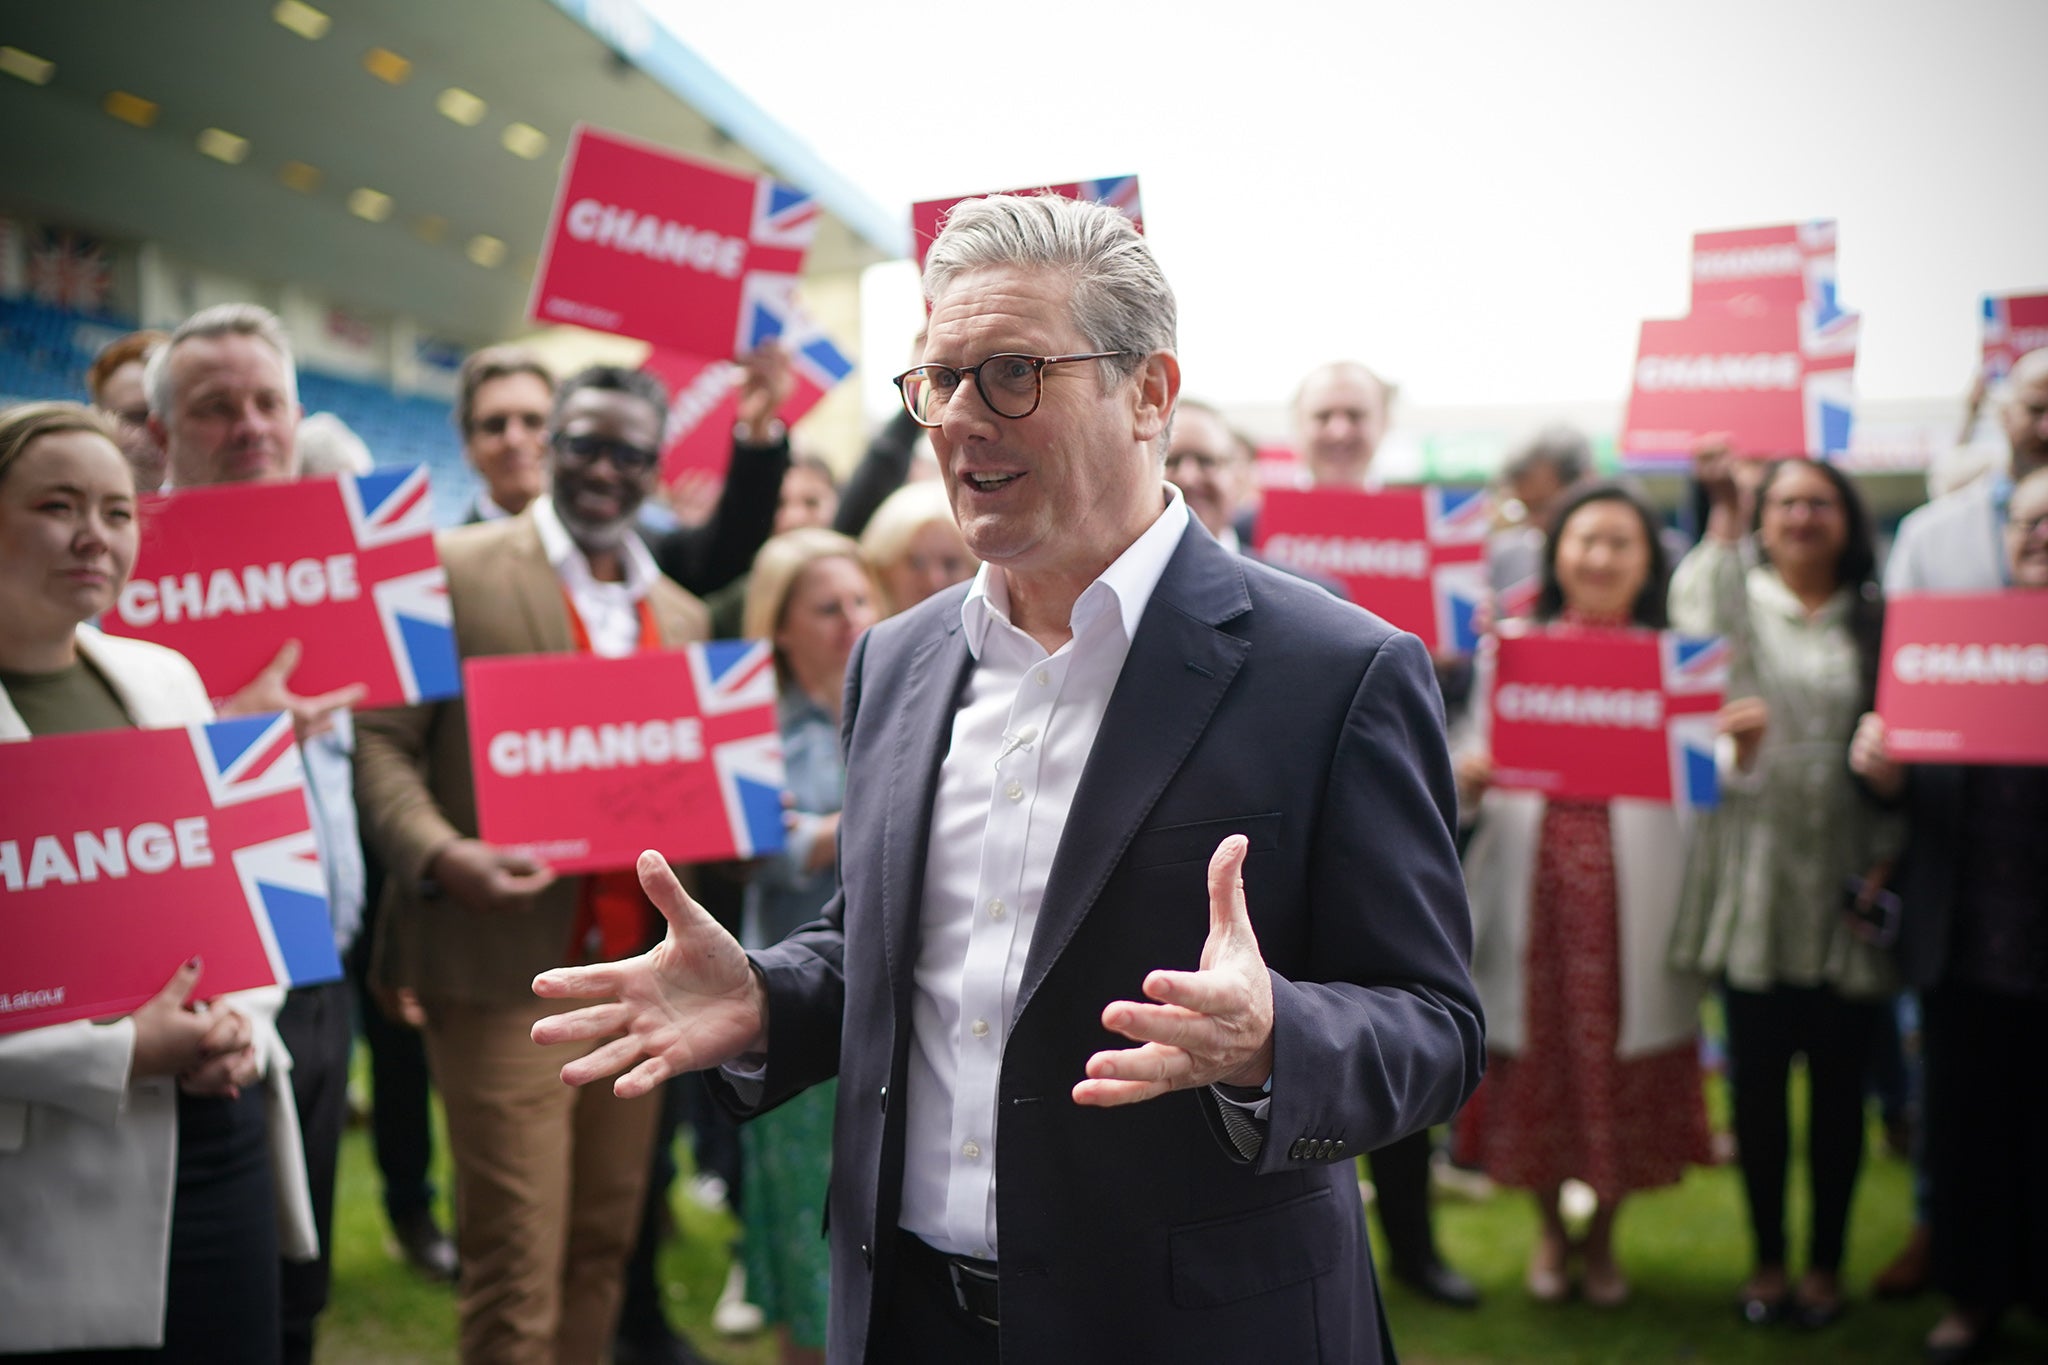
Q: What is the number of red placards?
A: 12